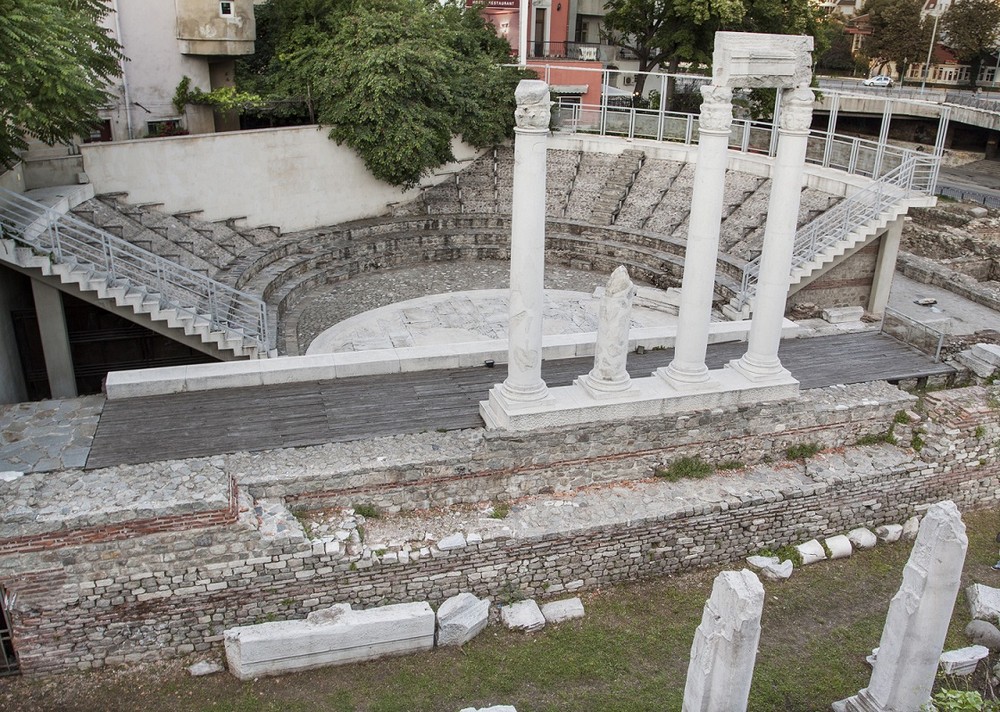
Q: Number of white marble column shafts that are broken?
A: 3